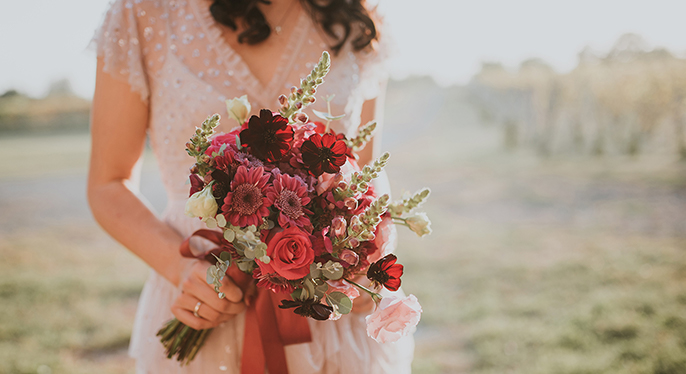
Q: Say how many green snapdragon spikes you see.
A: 6